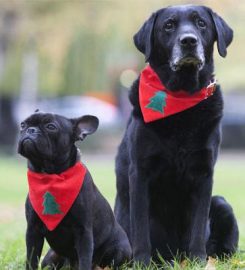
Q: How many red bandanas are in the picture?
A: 2